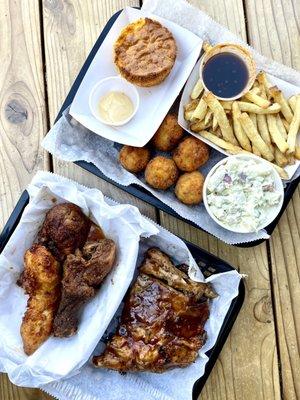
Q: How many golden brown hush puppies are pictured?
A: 5